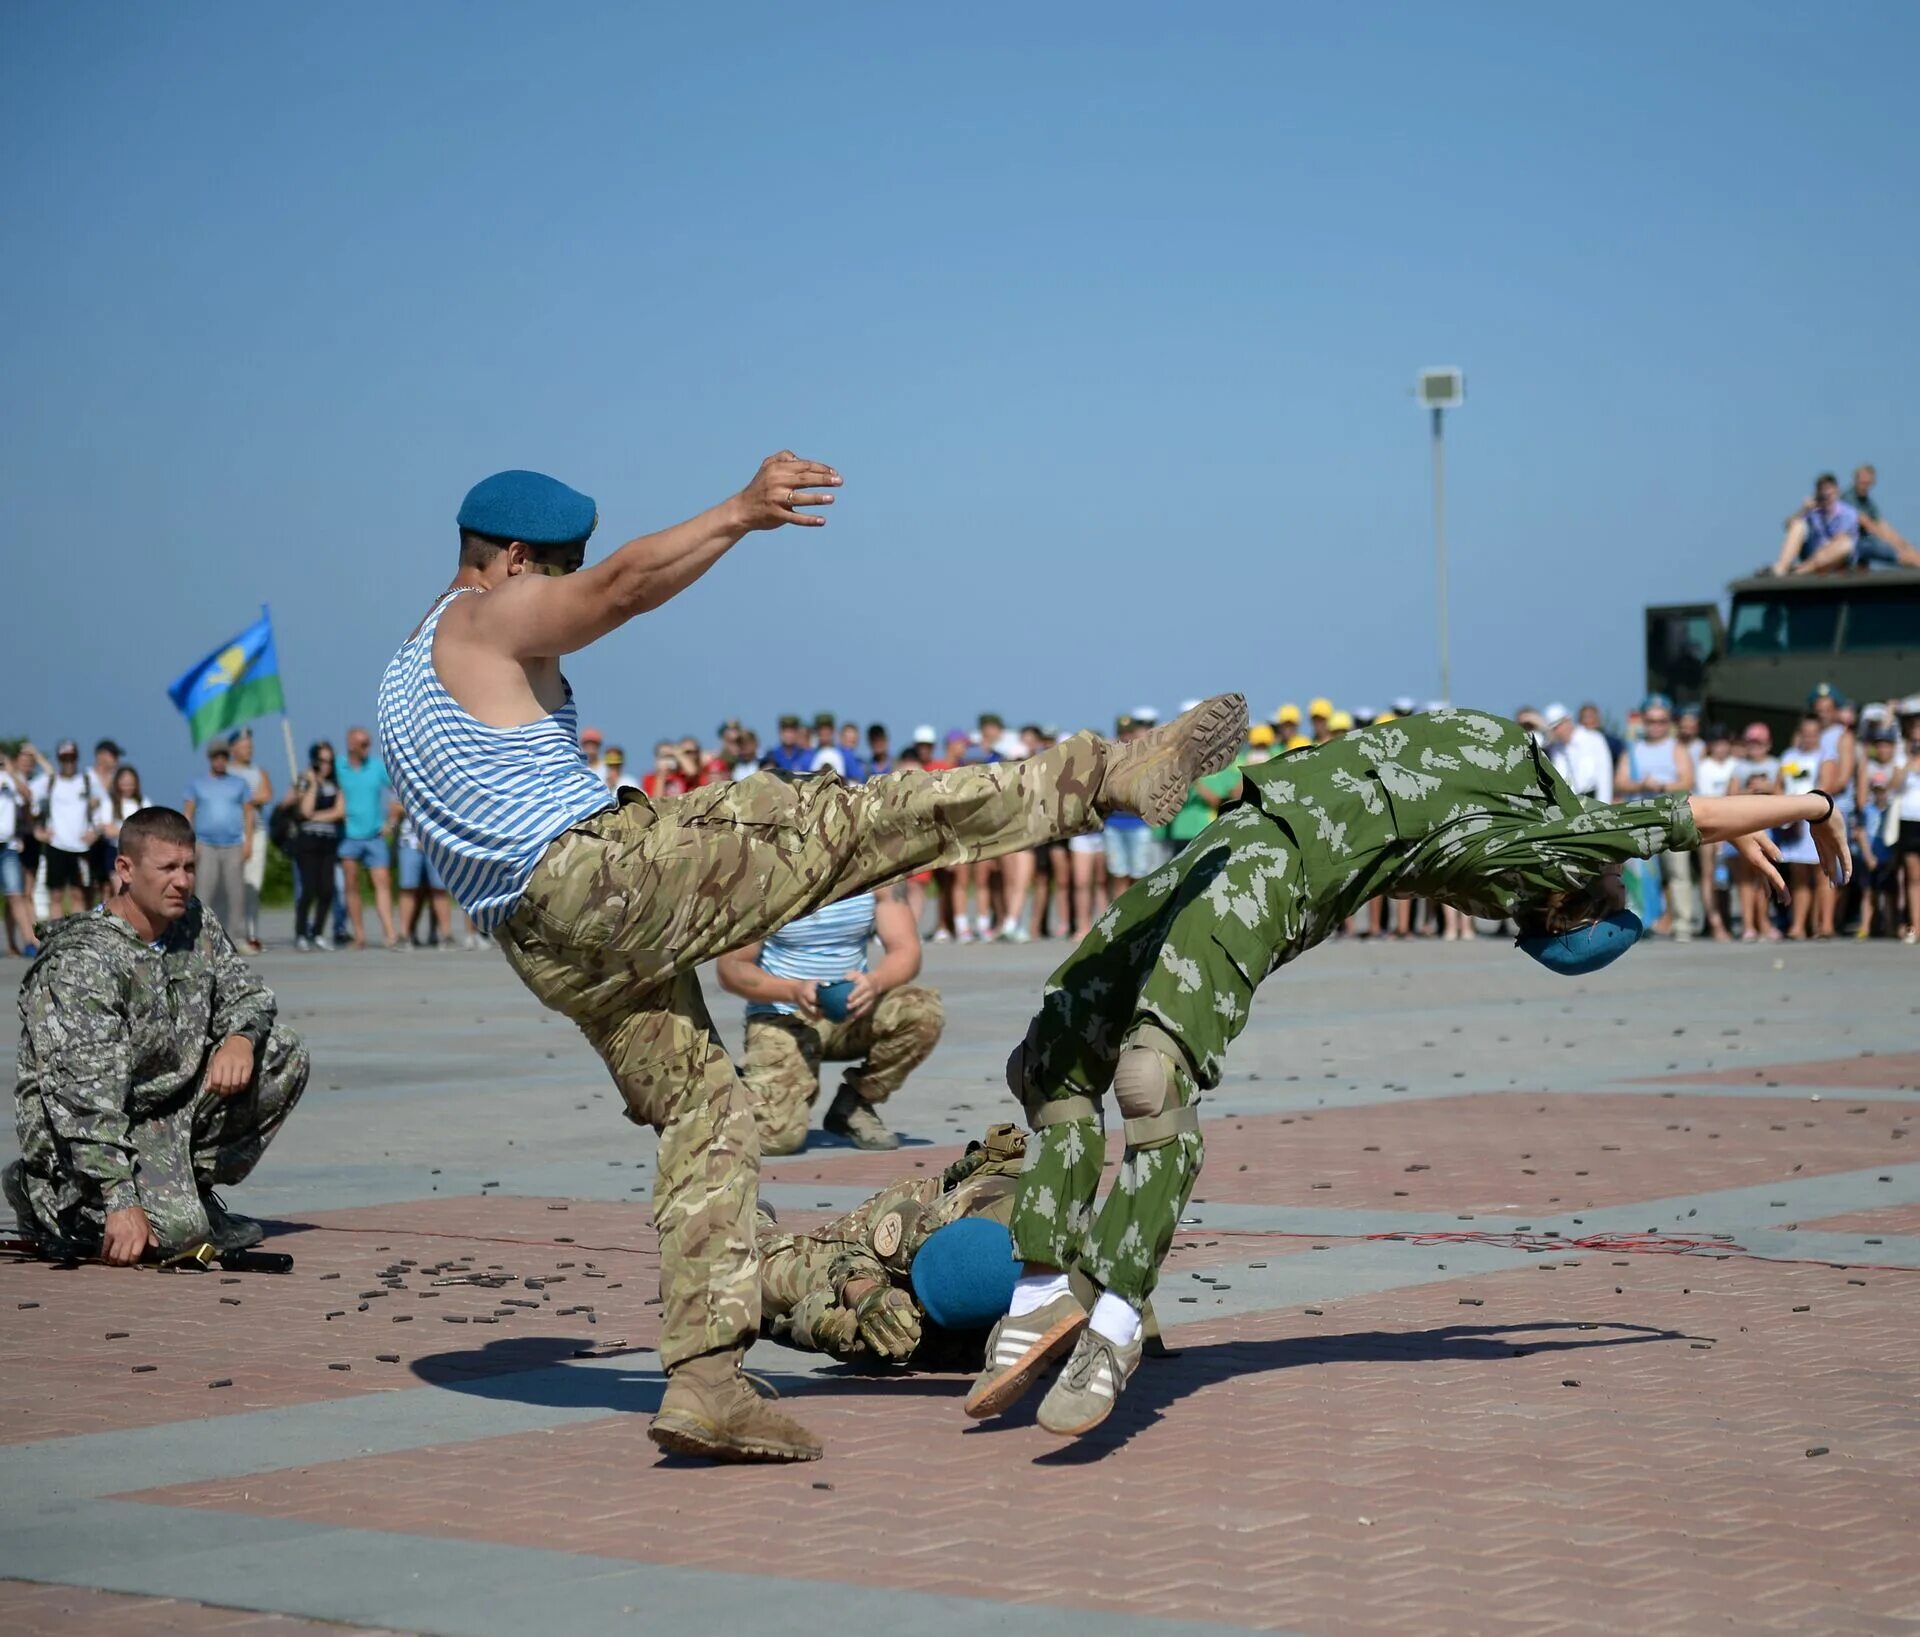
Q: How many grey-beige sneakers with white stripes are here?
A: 2